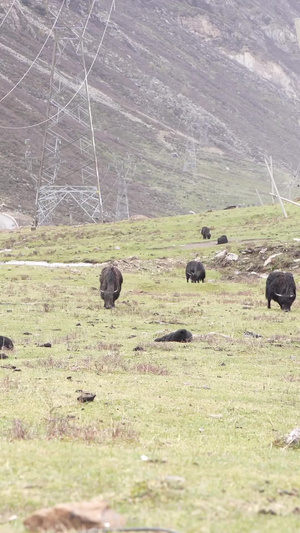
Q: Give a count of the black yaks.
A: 7